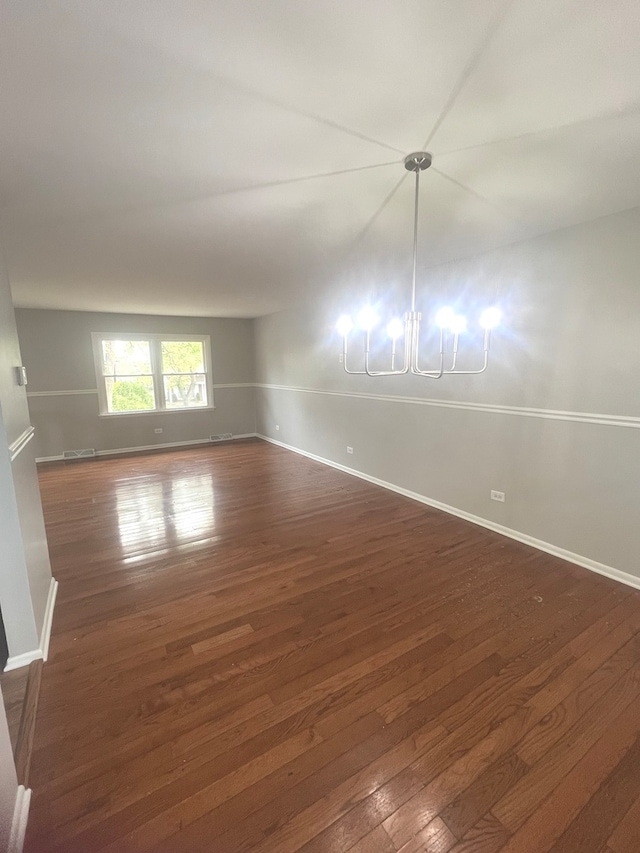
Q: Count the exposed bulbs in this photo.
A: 6